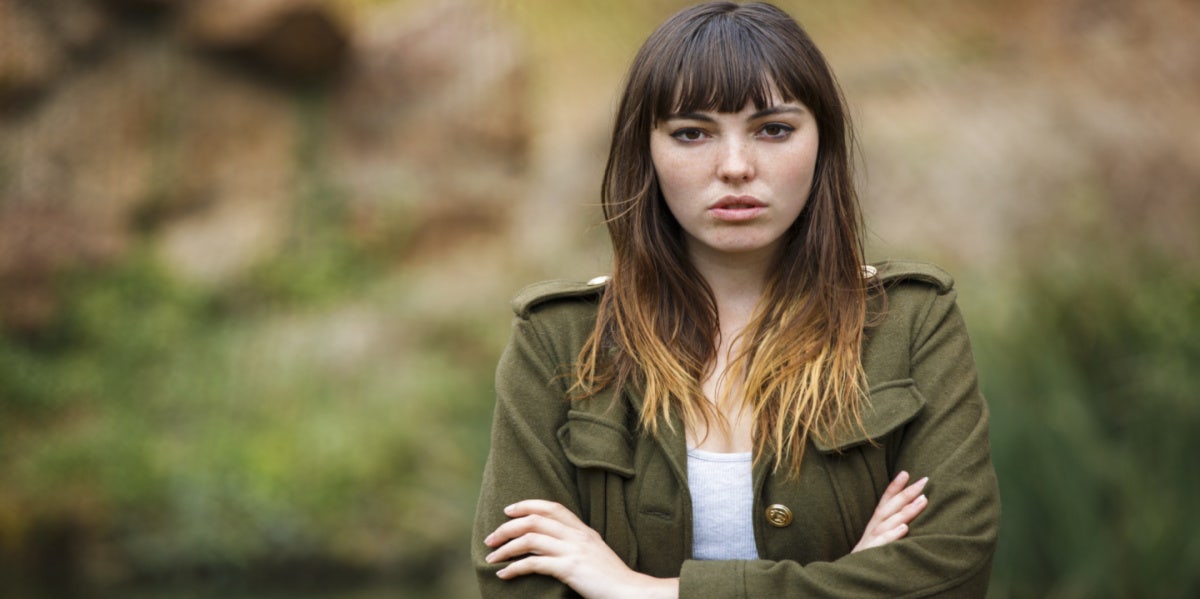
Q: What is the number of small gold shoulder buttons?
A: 2